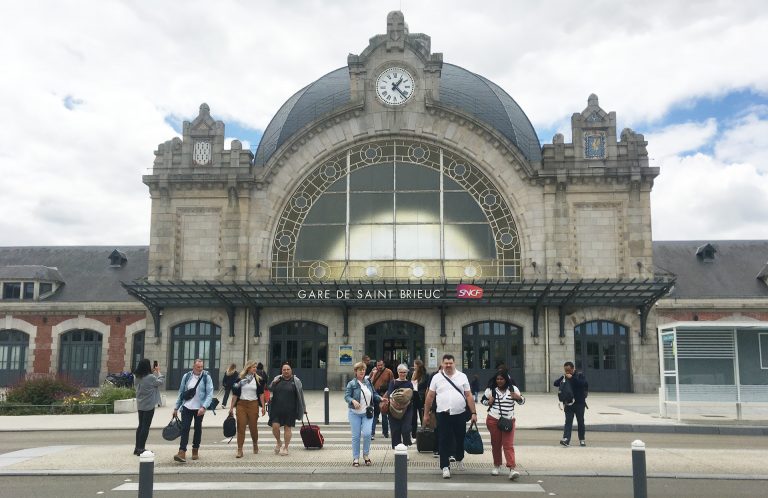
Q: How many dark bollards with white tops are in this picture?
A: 4